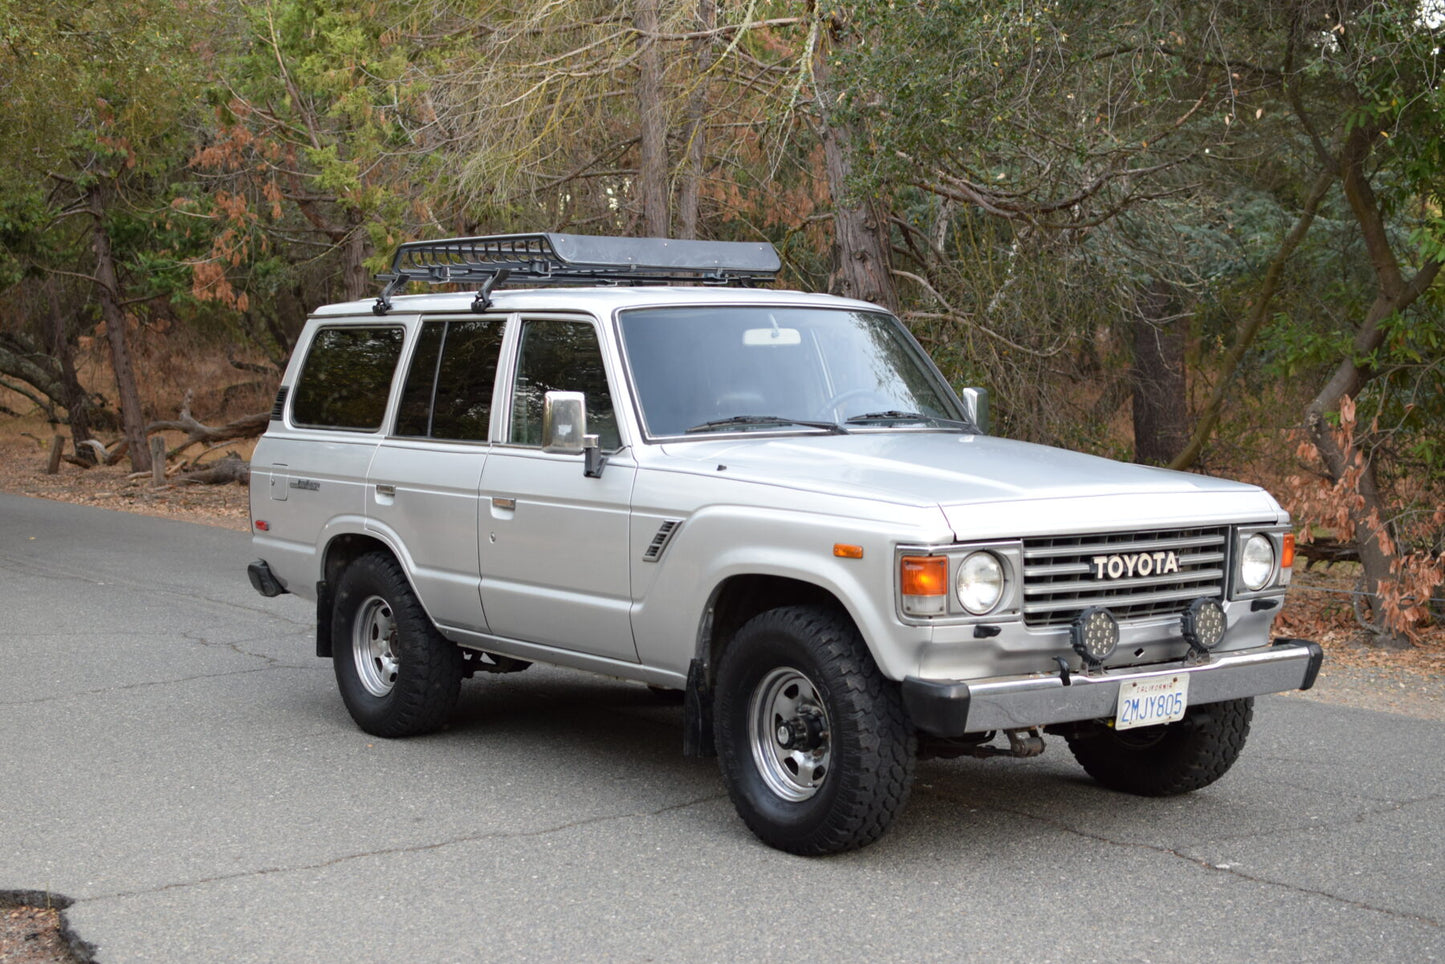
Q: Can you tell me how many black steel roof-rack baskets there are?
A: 1